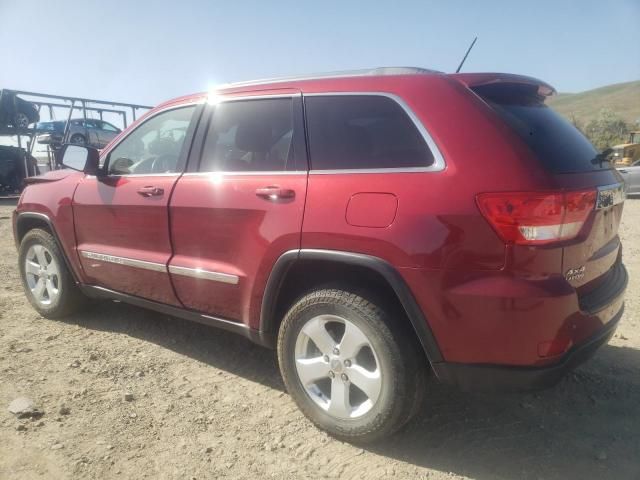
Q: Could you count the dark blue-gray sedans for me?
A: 1